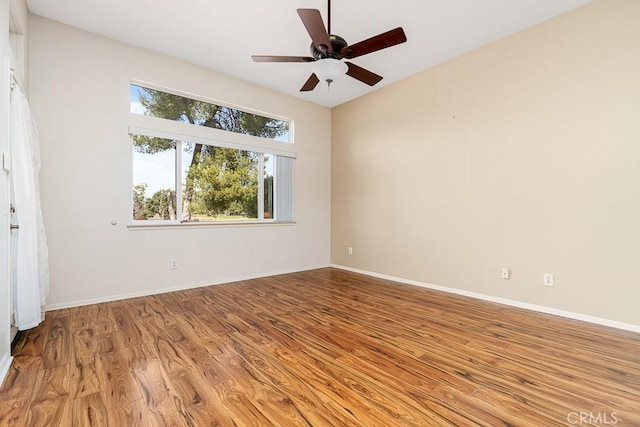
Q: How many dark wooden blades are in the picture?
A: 5